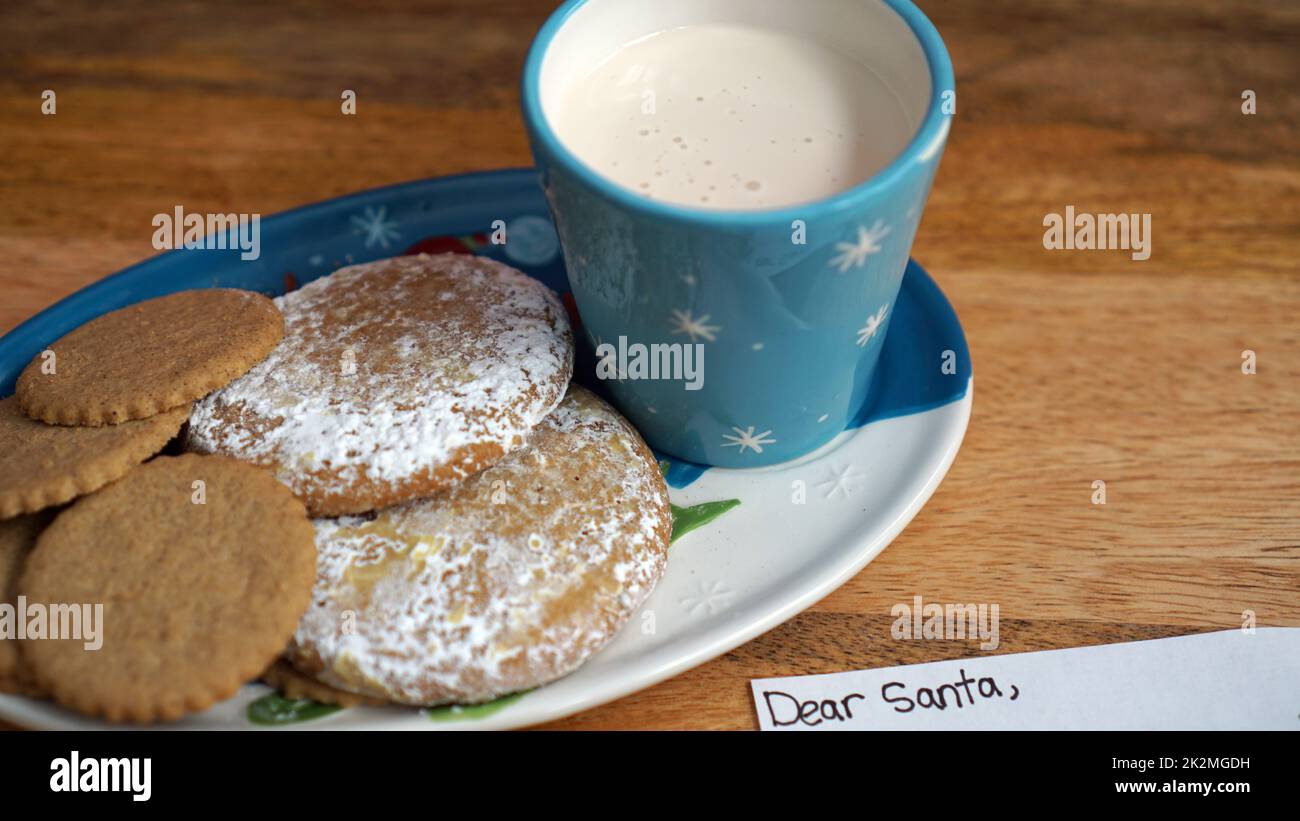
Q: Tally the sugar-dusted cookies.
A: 2